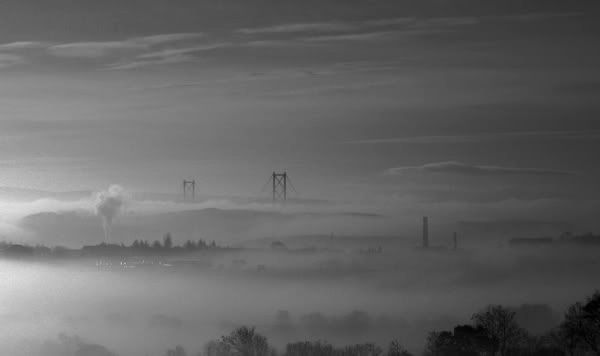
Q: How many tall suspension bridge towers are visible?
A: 2